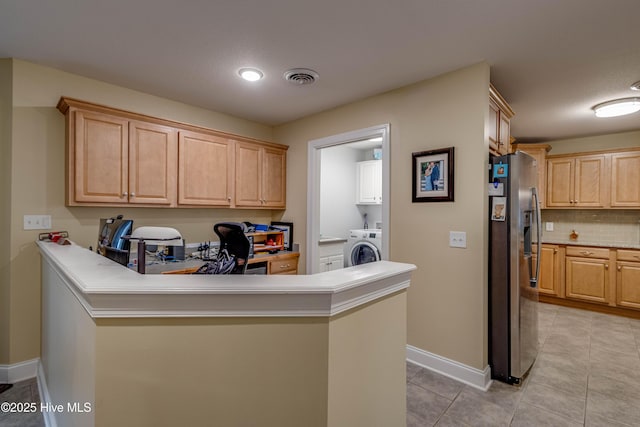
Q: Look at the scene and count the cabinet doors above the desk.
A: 5